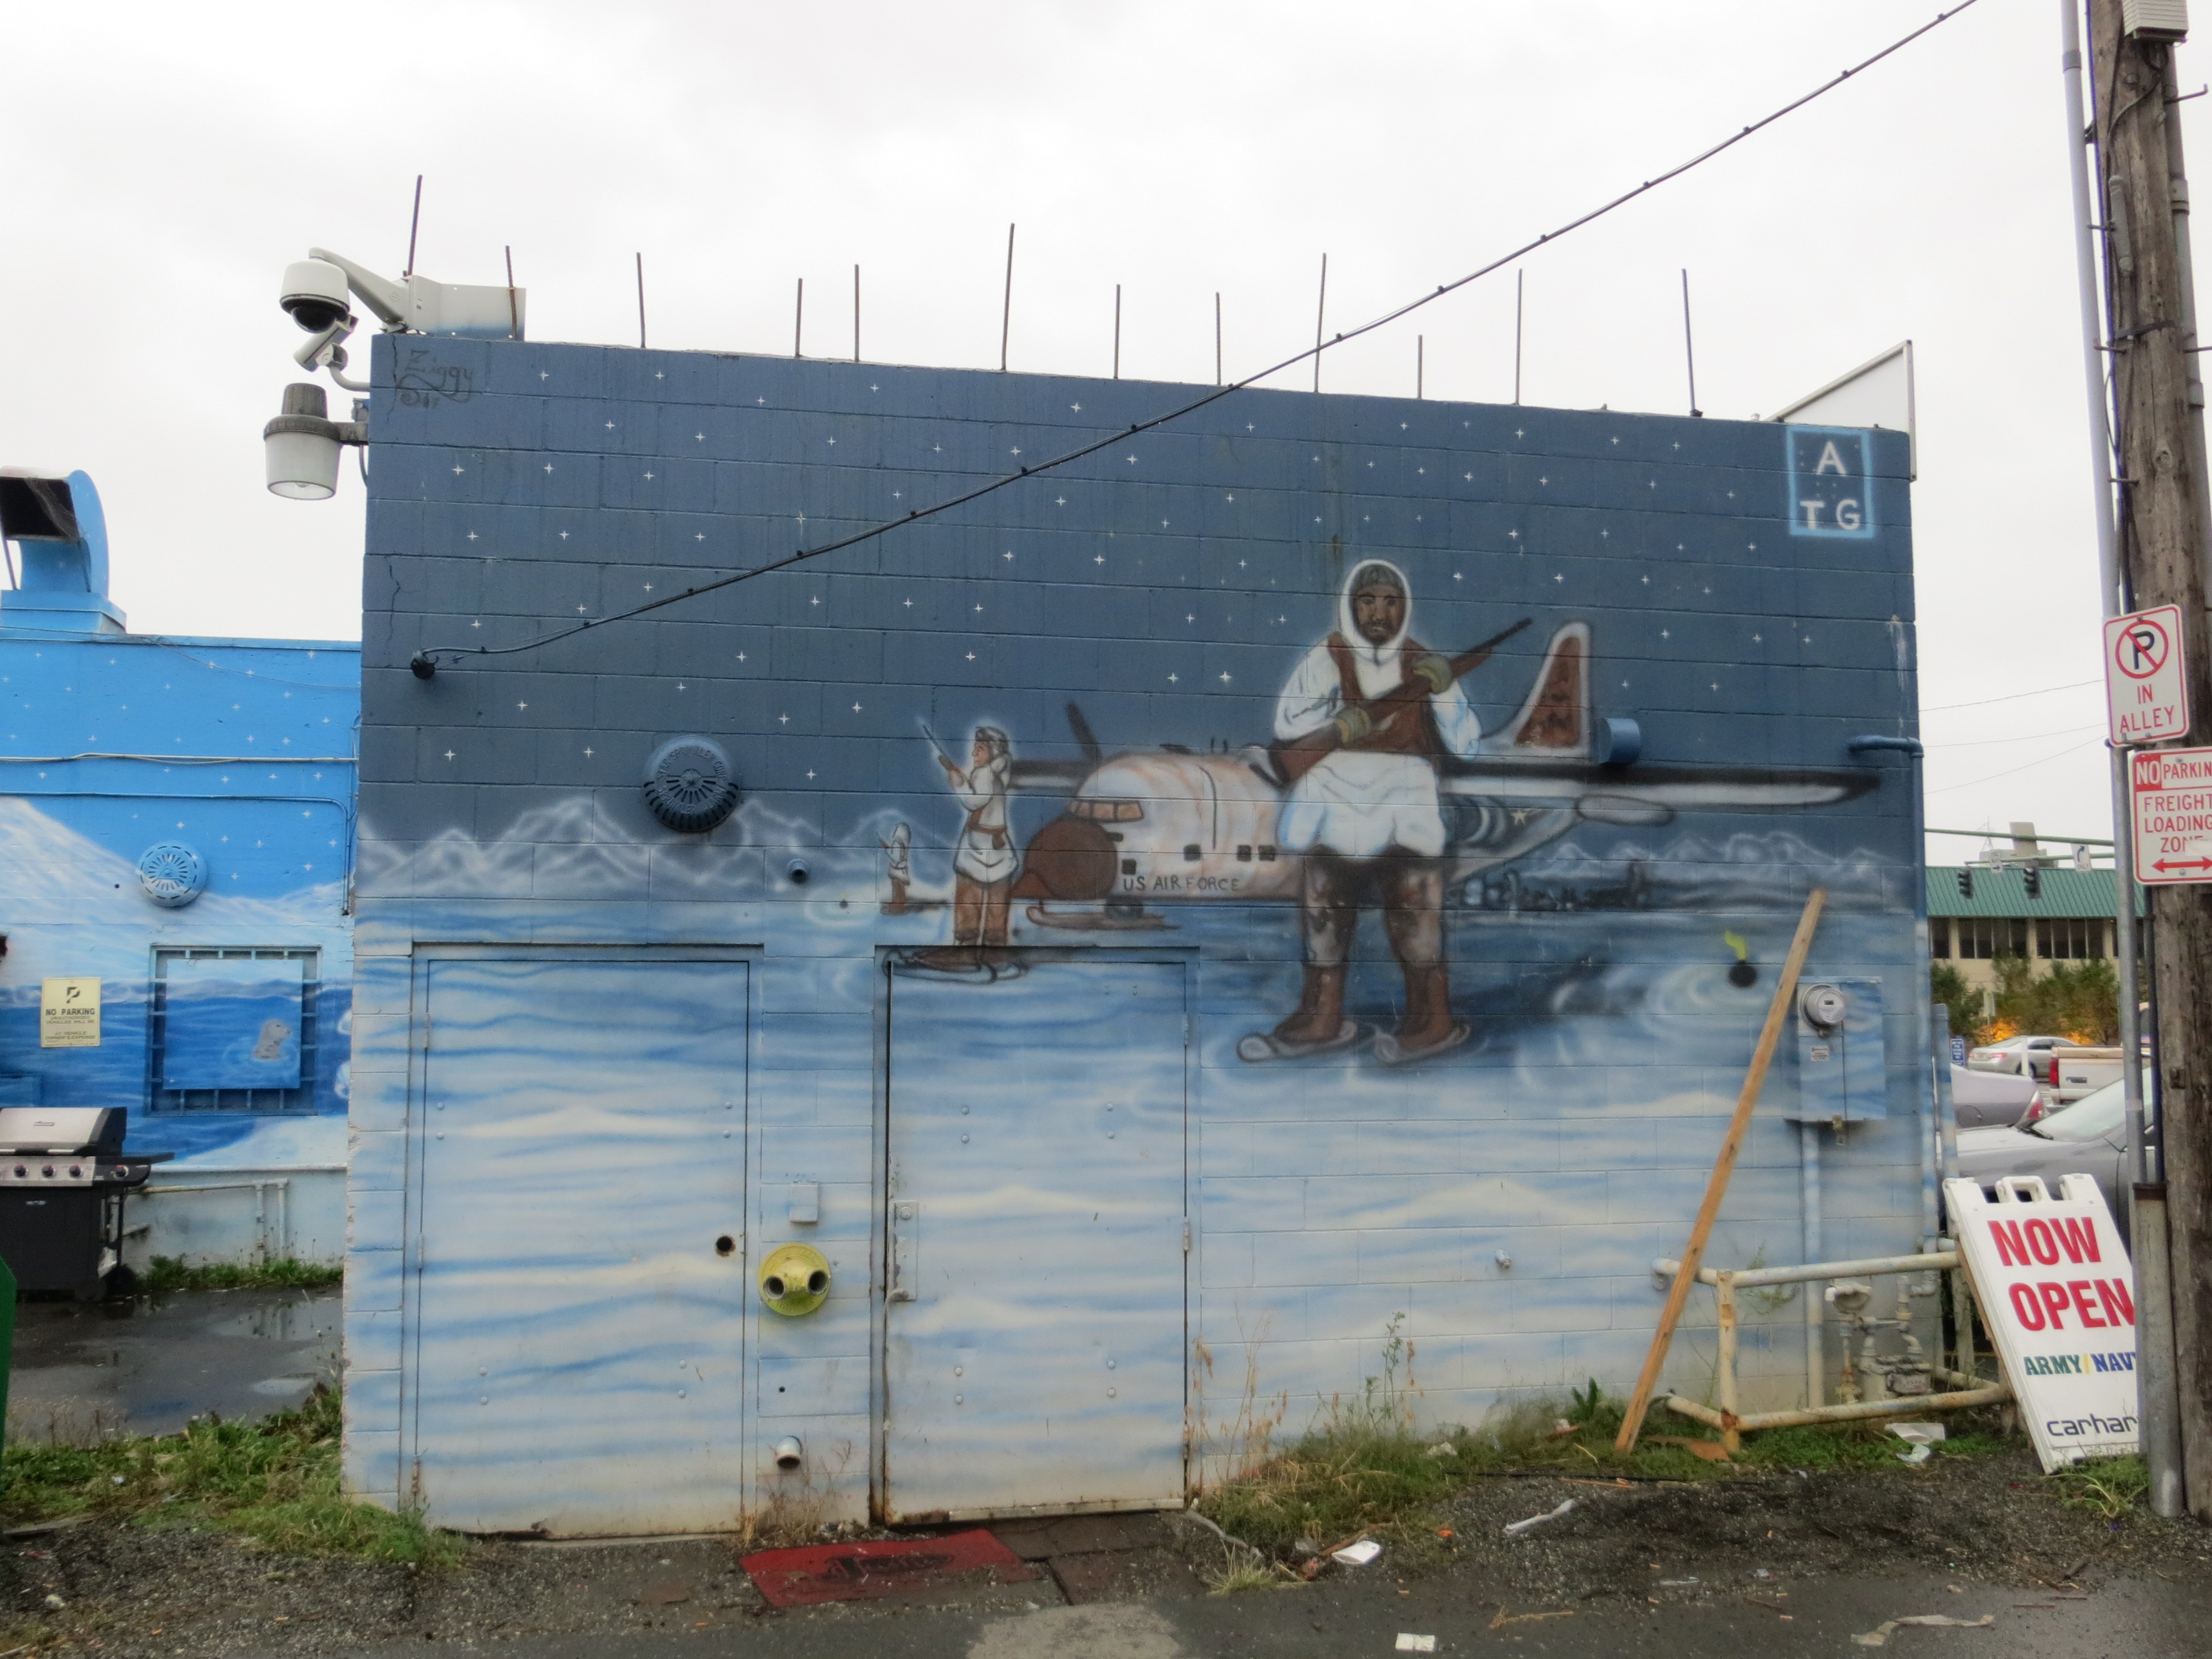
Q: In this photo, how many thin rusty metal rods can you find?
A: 12